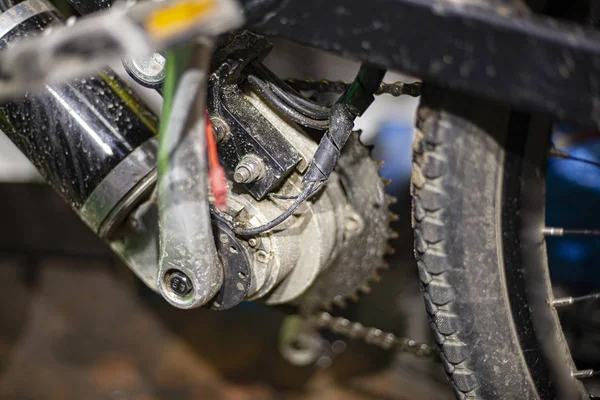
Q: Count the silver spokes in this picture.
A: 4